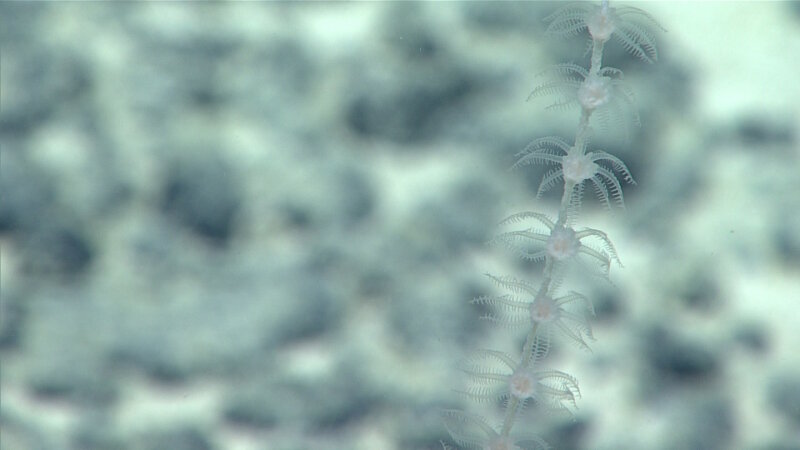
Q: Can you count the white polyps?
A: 7